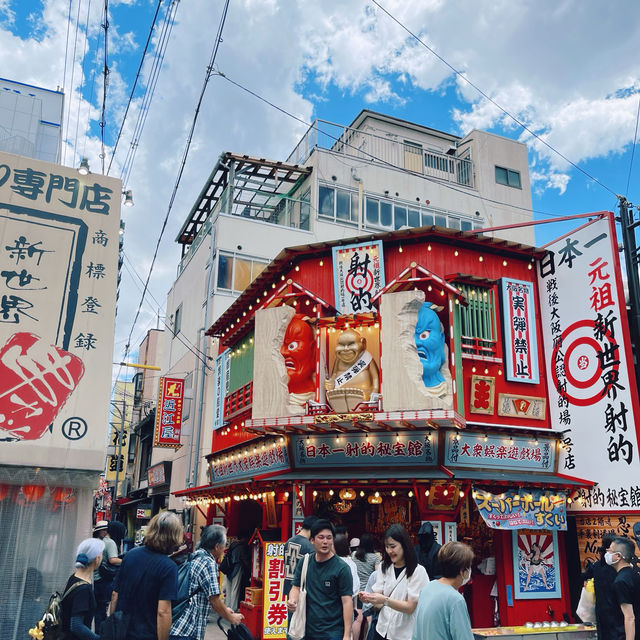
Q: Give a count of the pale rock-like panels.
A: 2